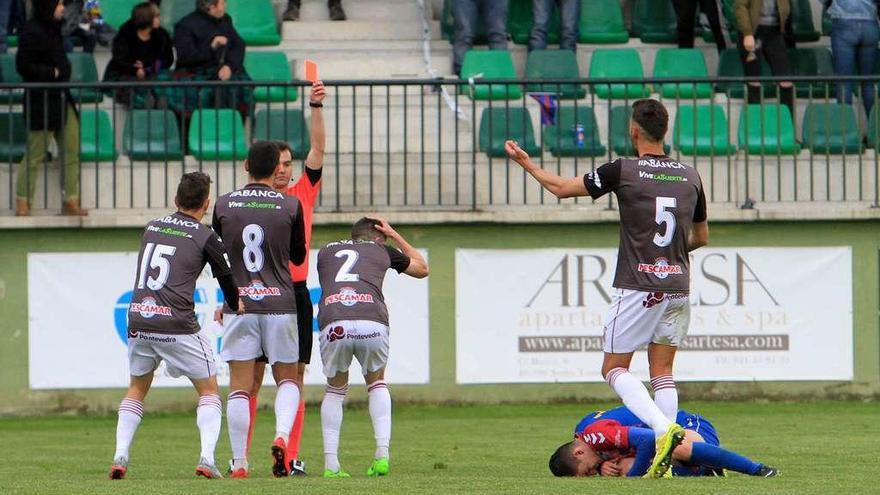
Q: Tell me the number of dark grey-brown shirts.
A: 4